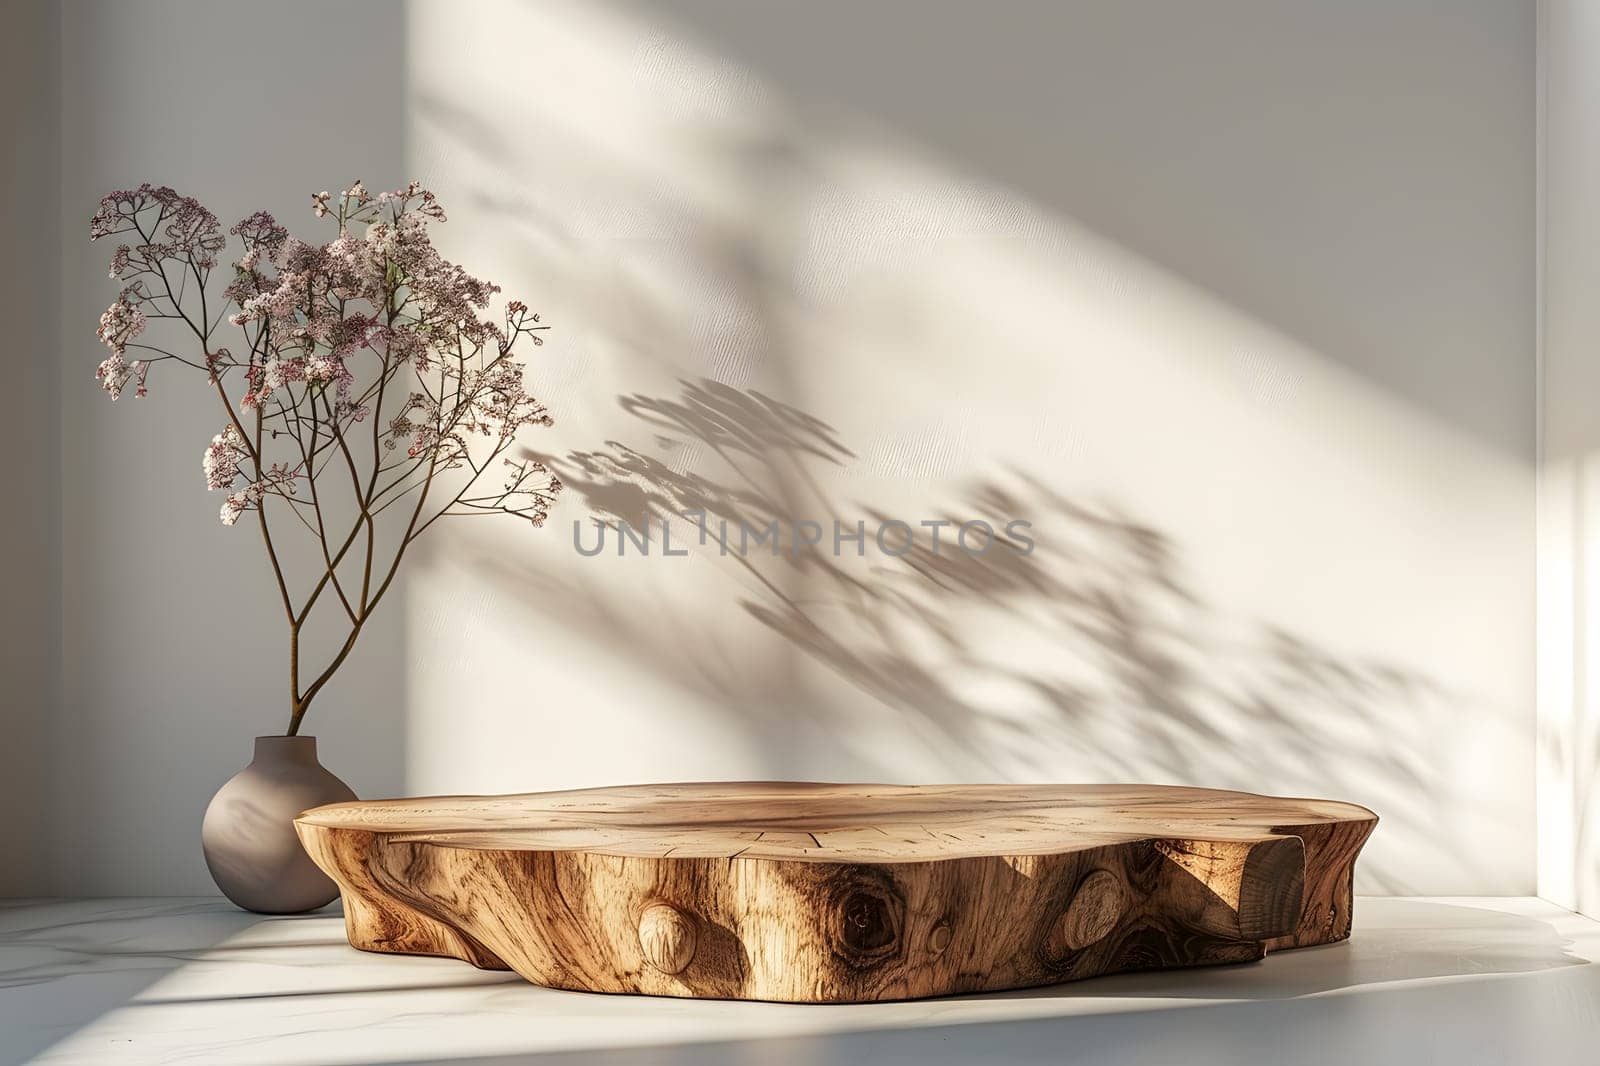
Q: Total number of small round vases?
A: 1